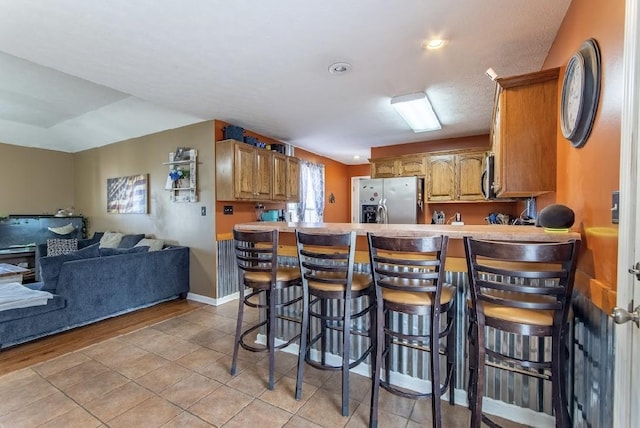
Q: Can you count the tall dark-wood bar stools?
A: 4